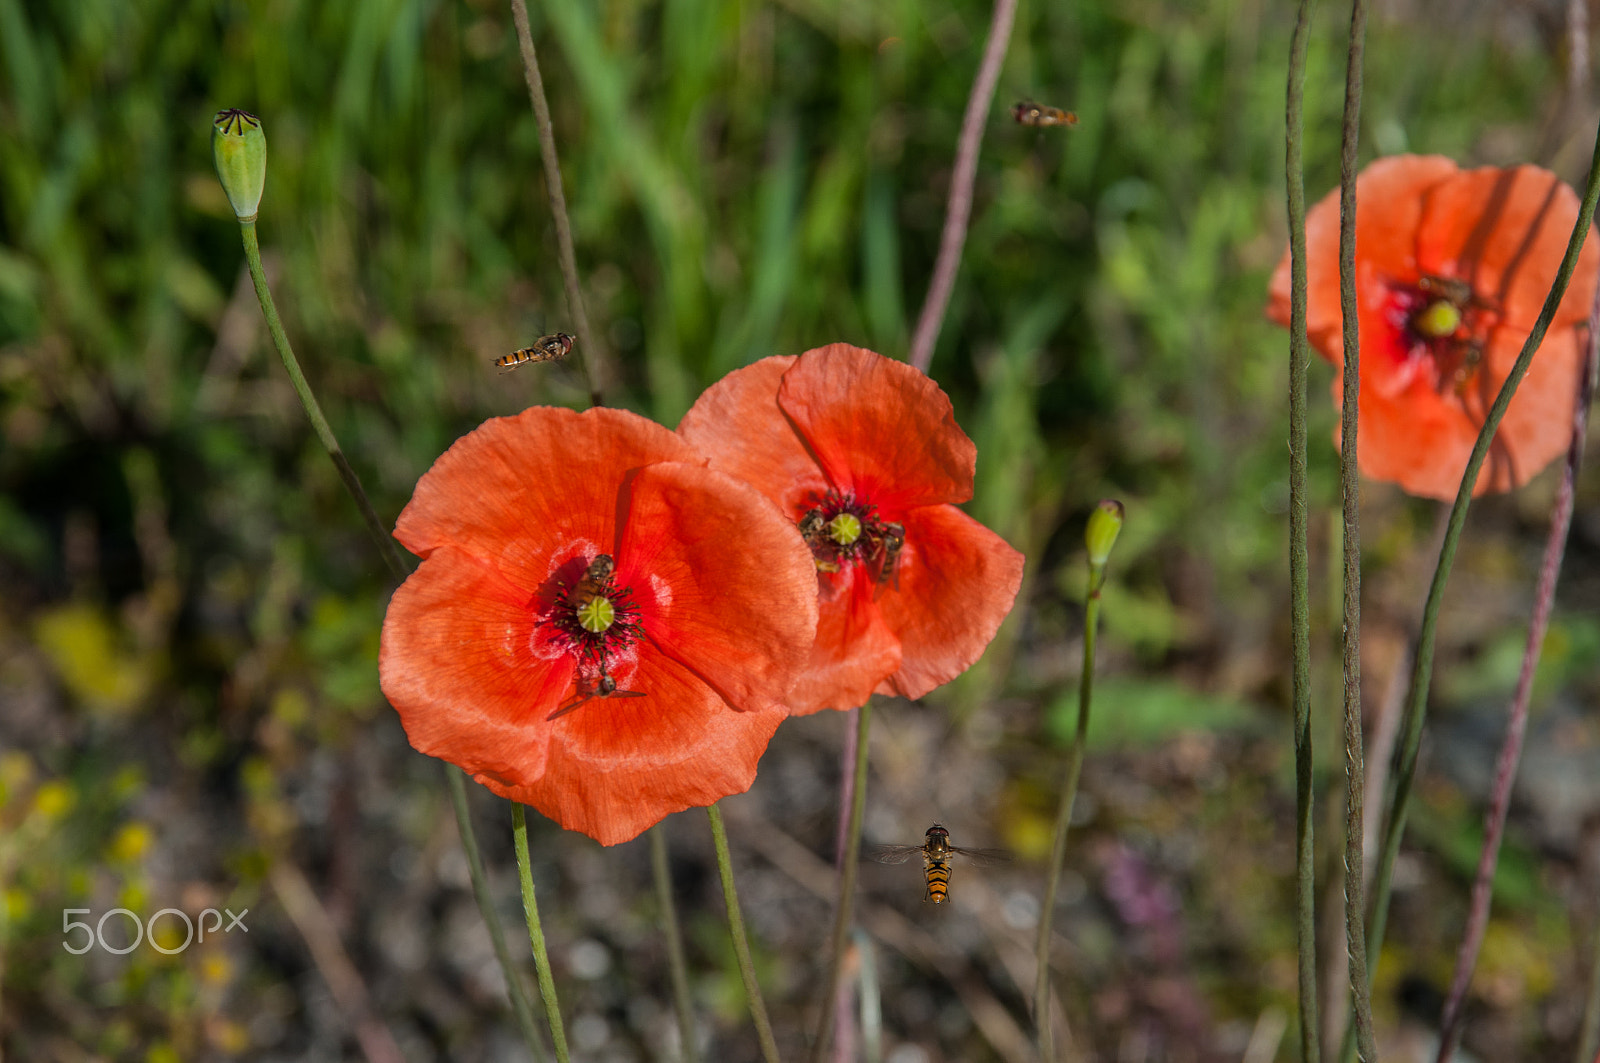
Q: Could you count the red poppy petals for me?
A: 12